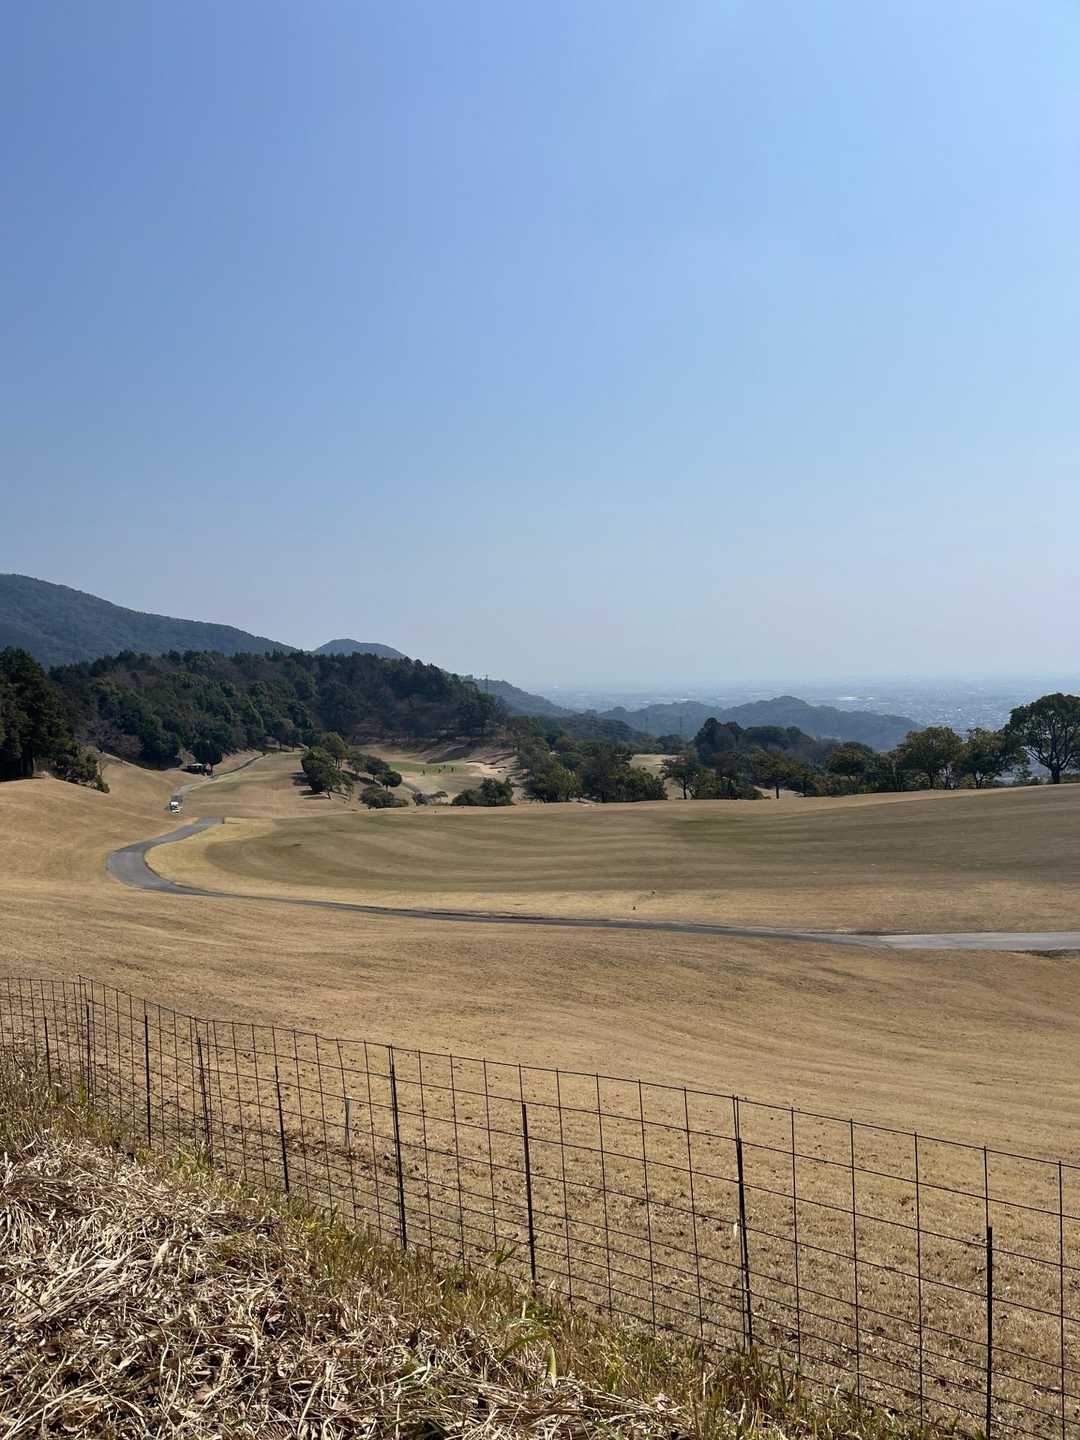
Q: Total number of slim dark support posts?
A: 9